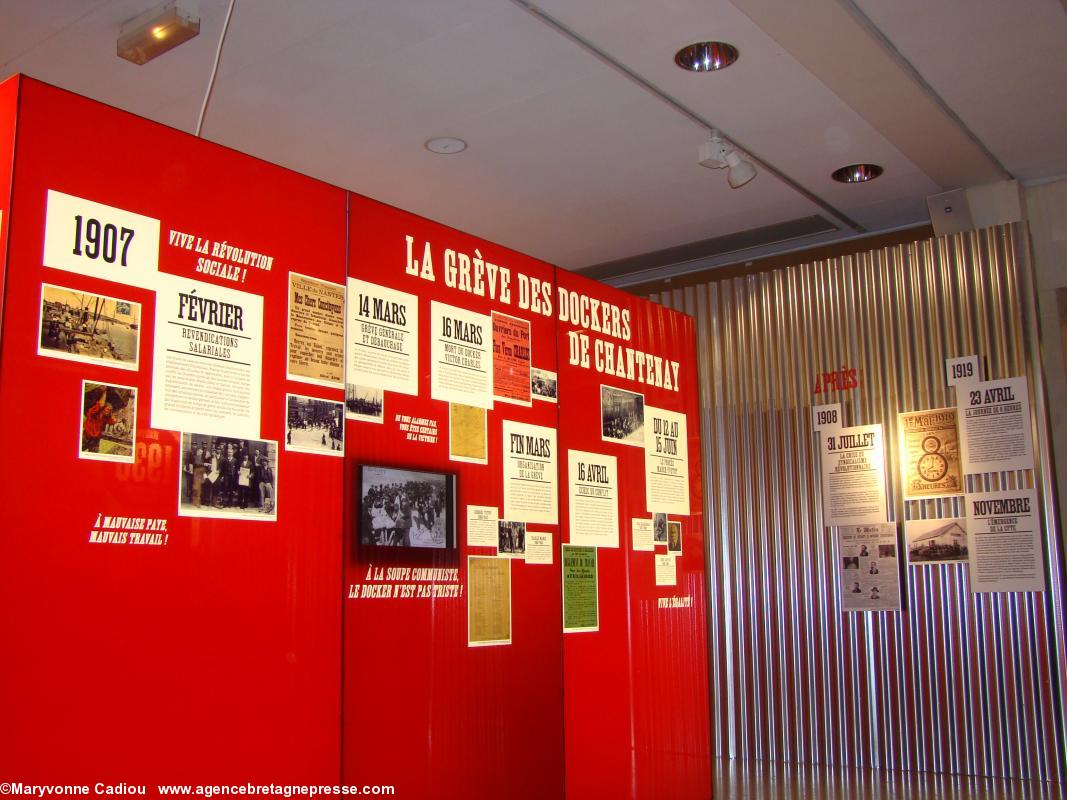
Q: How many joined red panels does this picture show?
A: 3